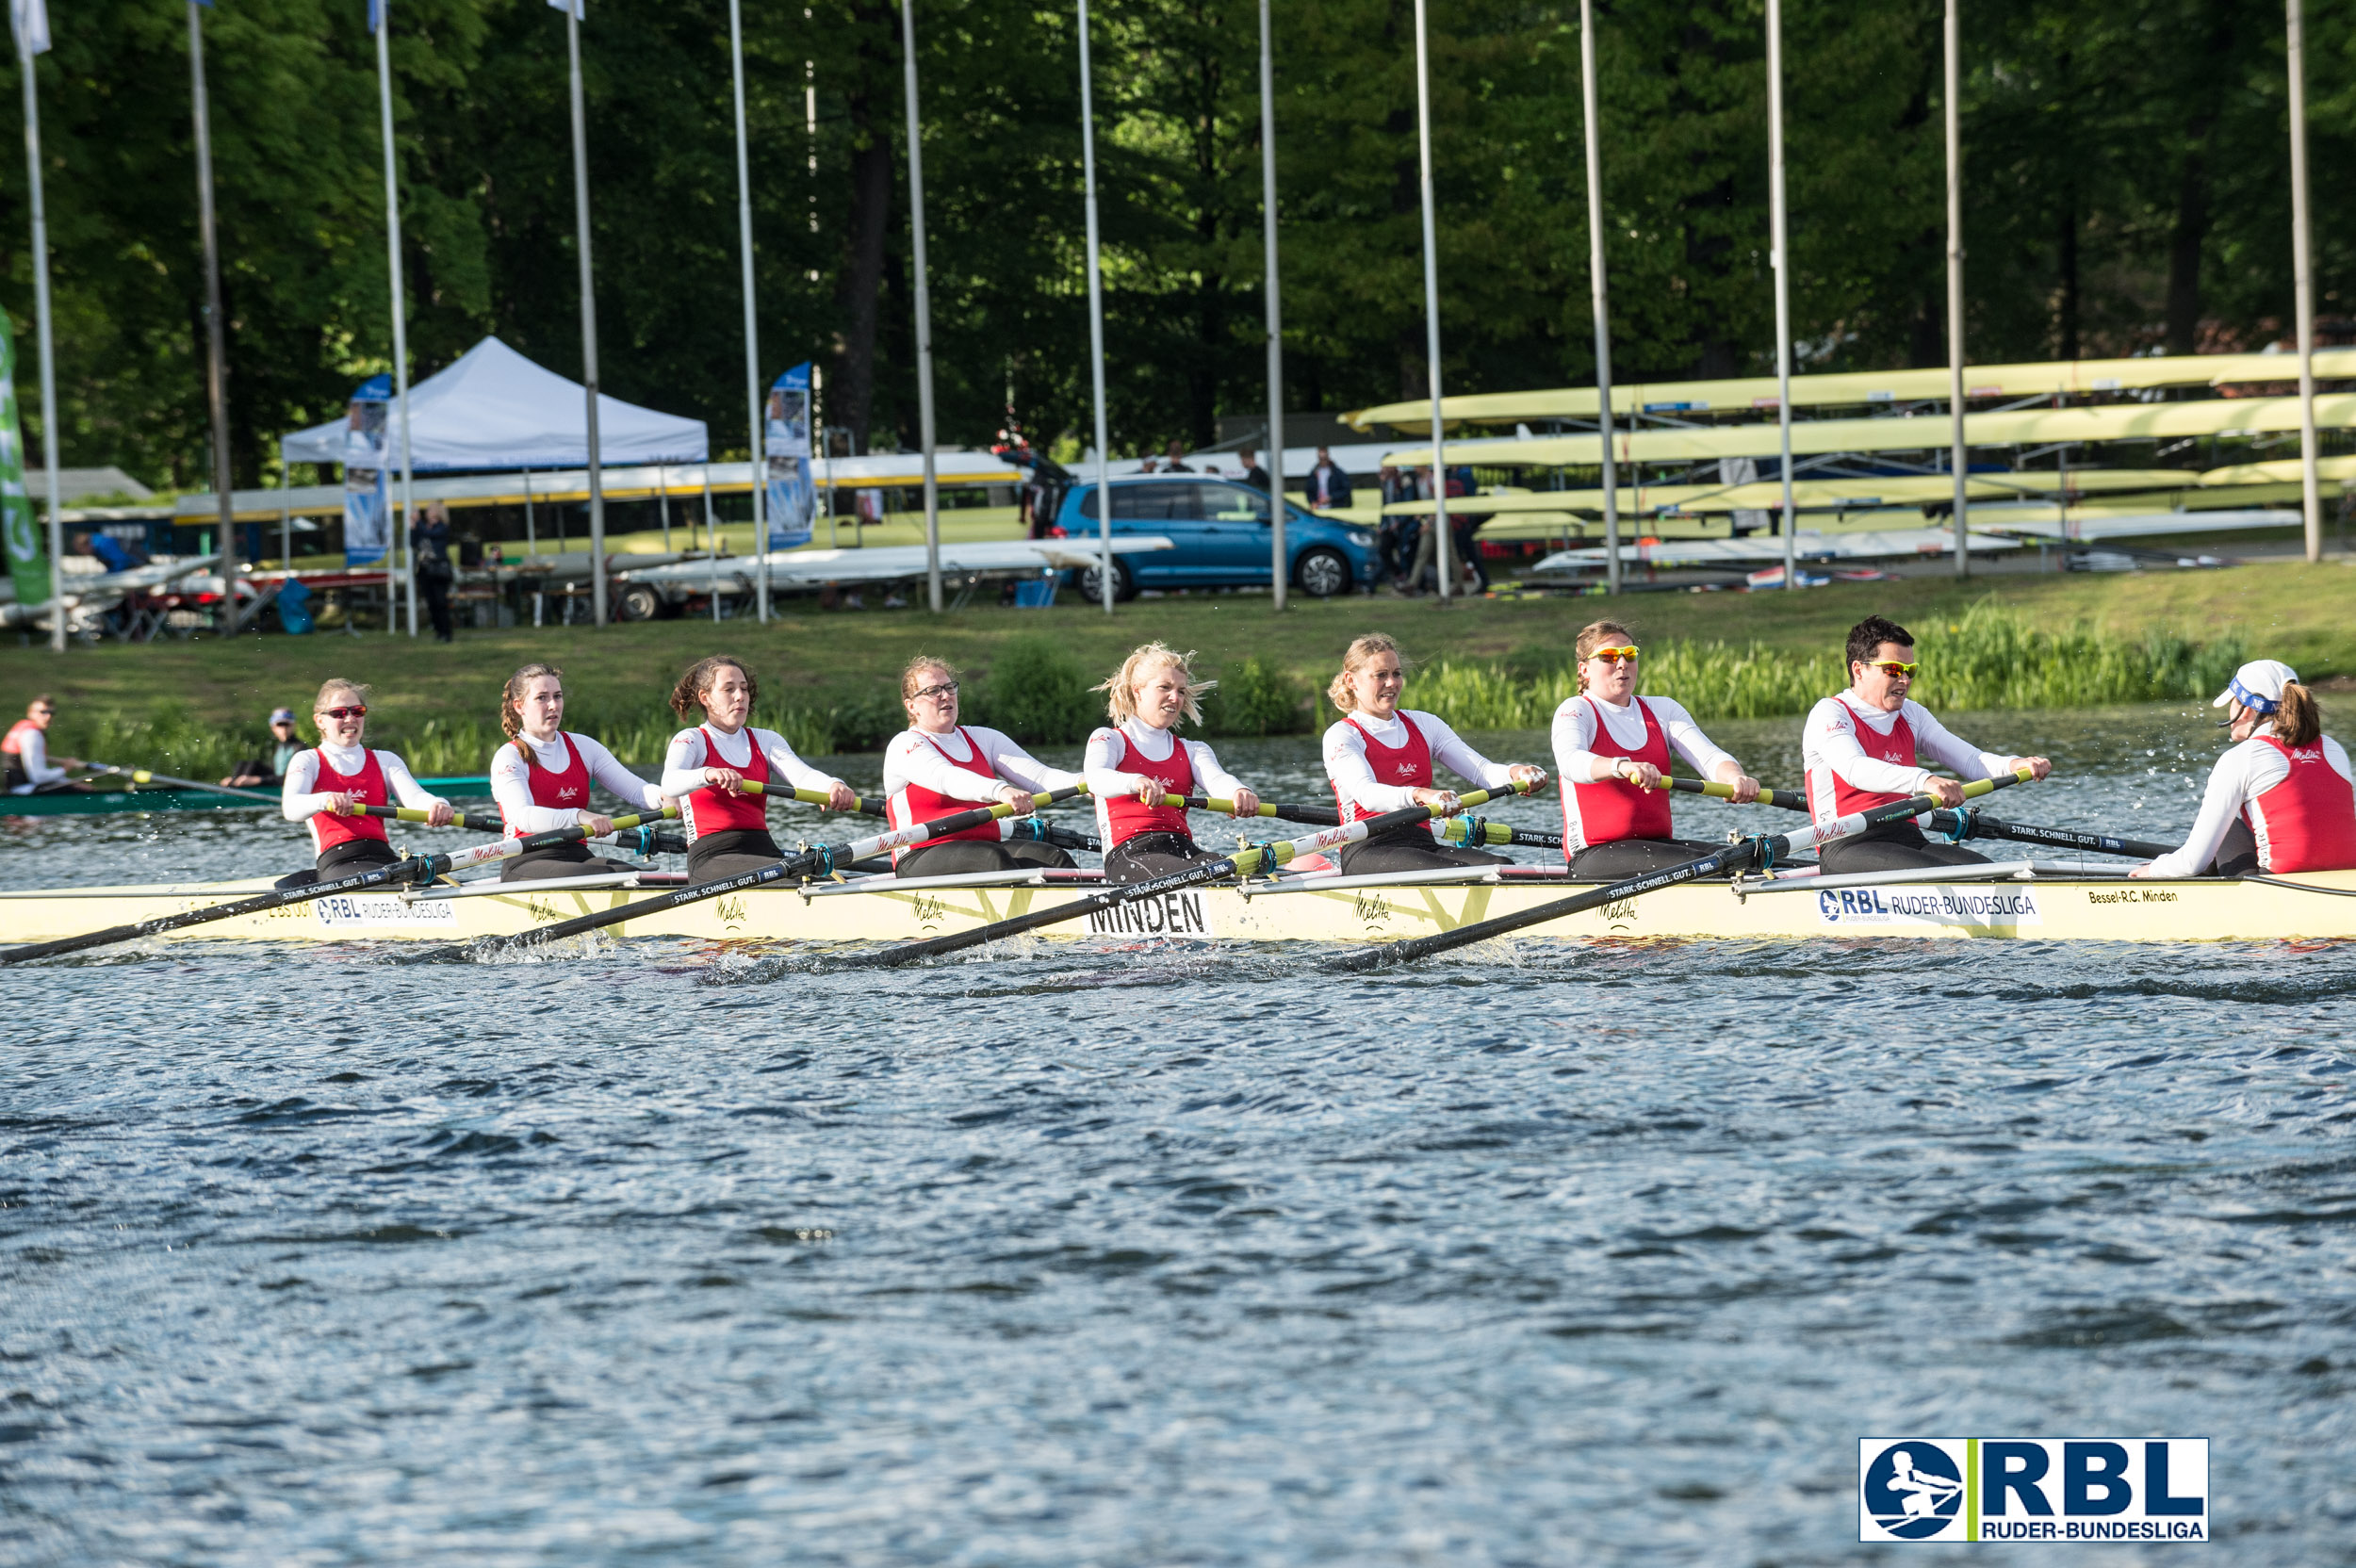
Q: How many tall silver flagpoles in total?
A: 13